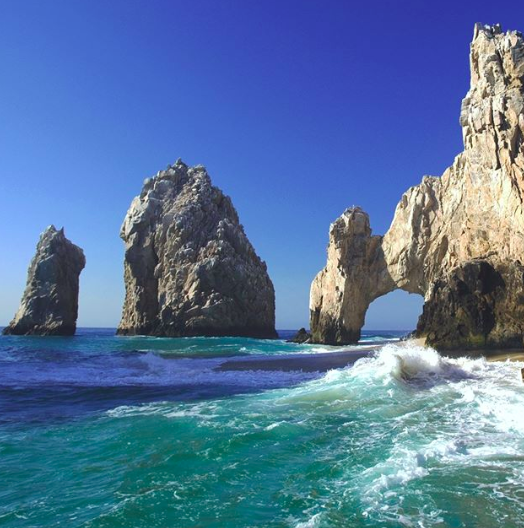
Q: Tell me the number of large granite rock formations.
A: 3